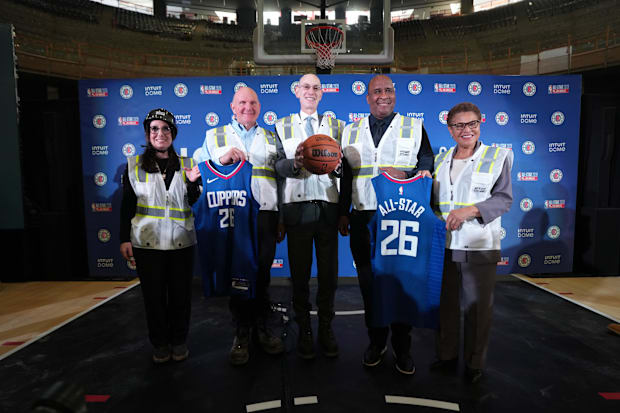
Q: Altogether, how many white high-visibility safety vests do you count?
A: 5